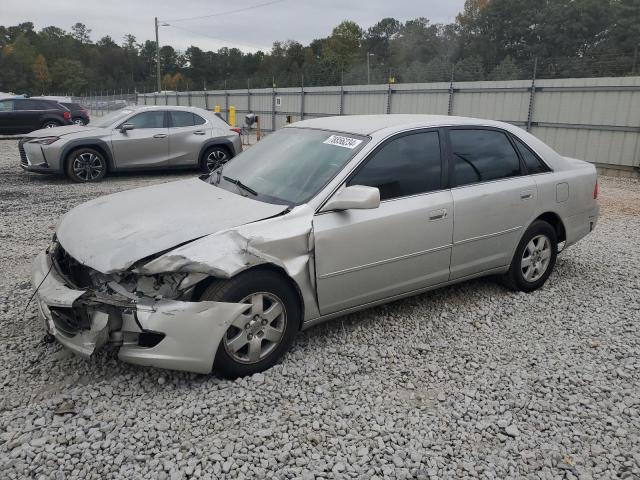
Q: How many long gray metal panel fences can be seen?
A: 1